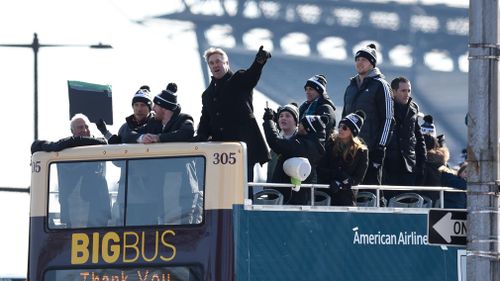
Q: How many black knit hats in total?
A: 8